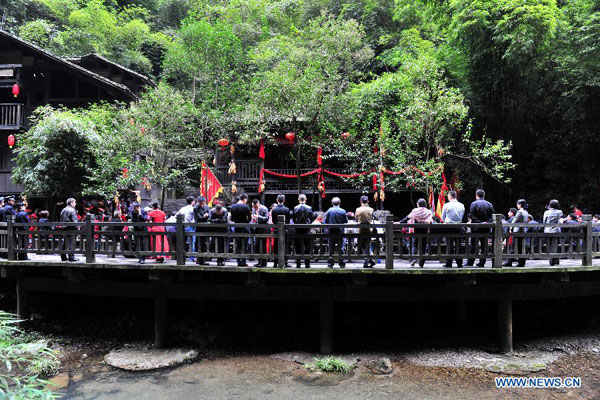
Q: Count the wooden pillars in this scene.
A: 4